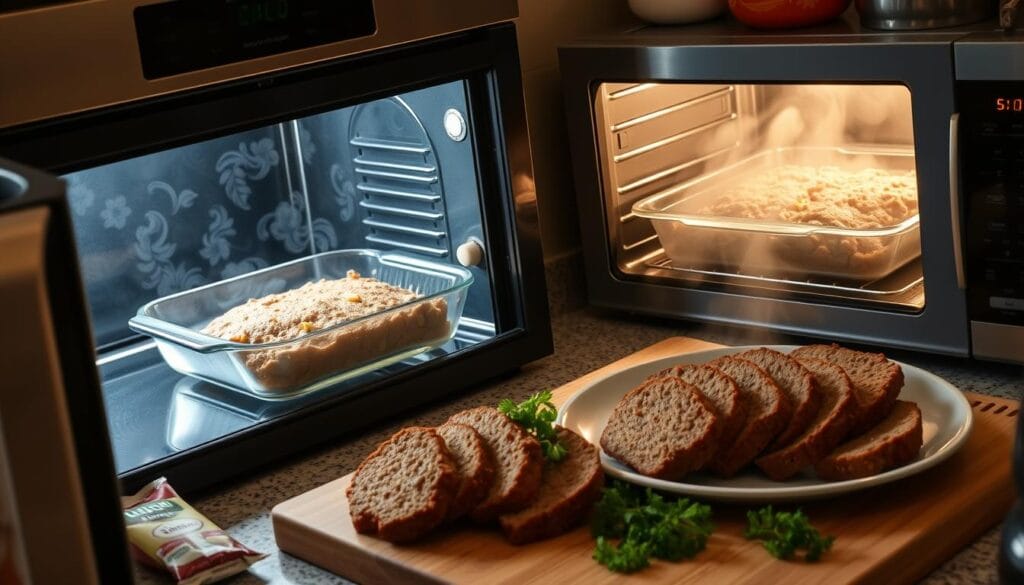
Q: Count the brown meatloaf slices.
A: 11